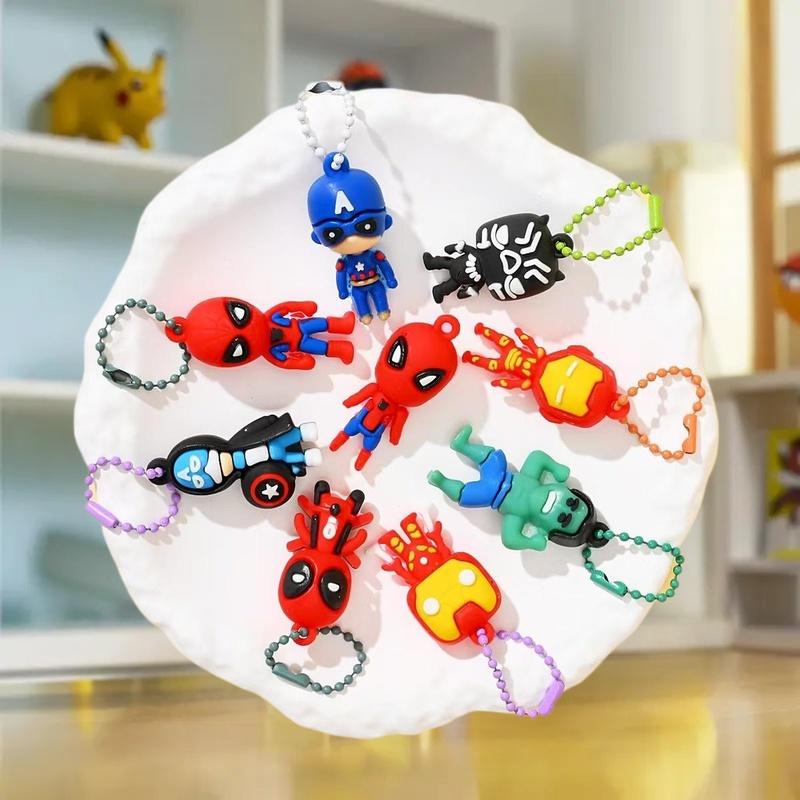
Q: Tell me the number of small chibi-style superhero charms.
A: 9